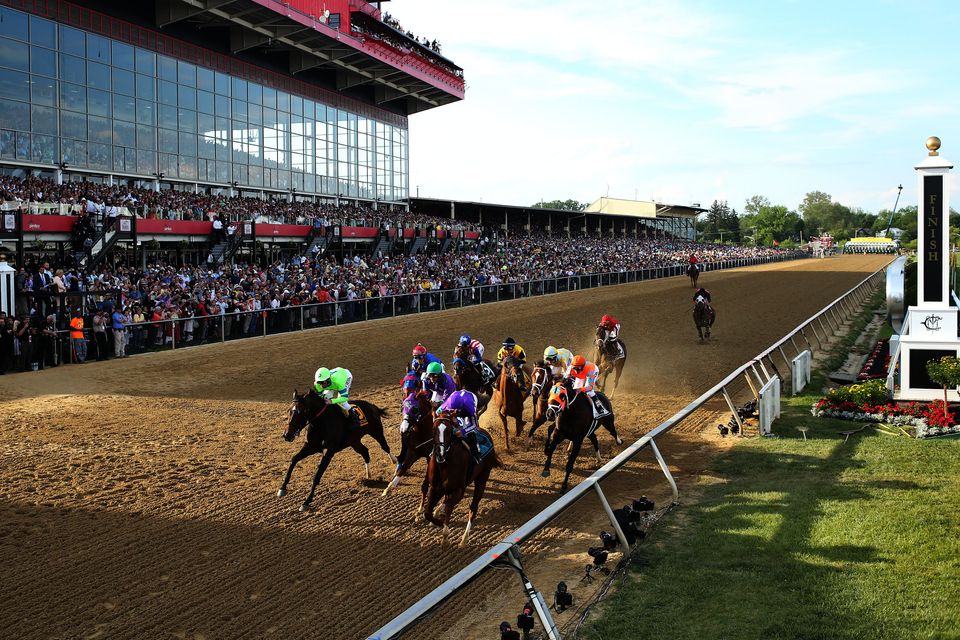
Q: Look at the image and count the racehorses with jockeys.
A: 11